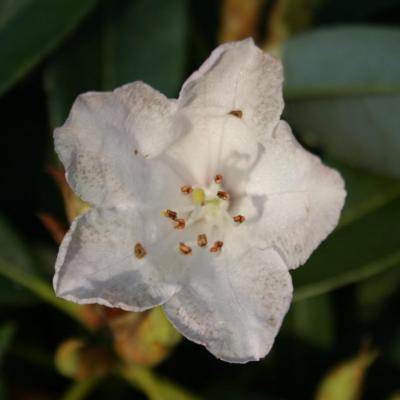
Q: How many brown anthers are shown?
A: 9